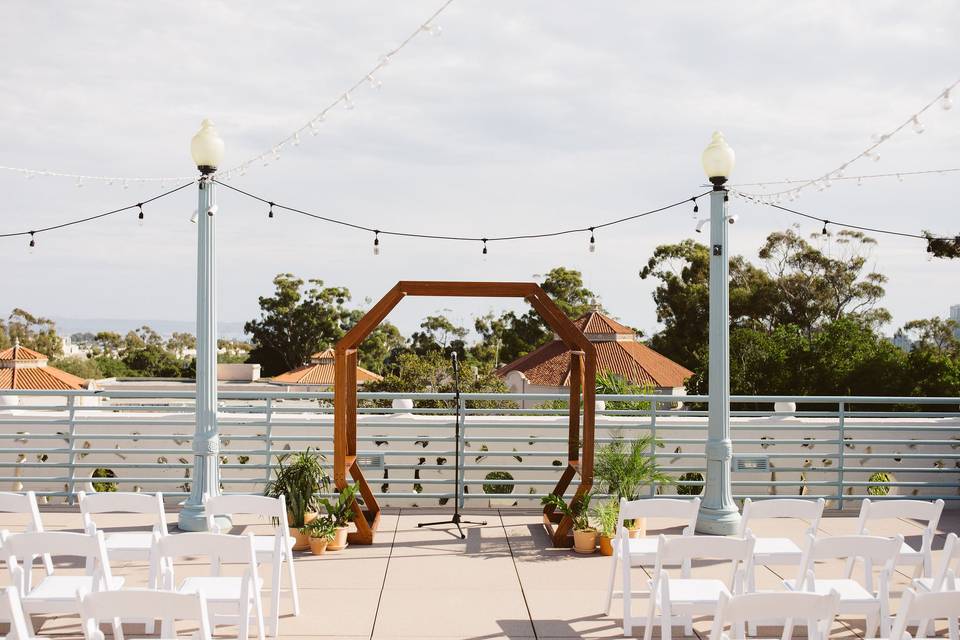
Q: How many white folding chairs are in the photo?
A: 15